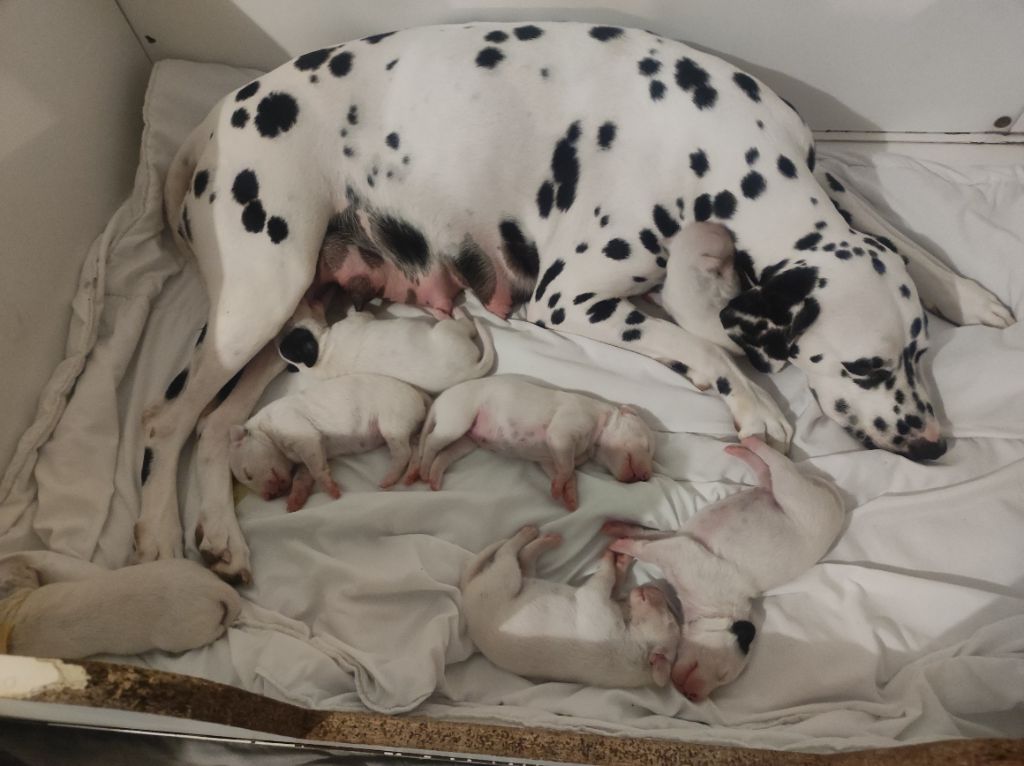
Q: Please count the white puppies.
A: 7